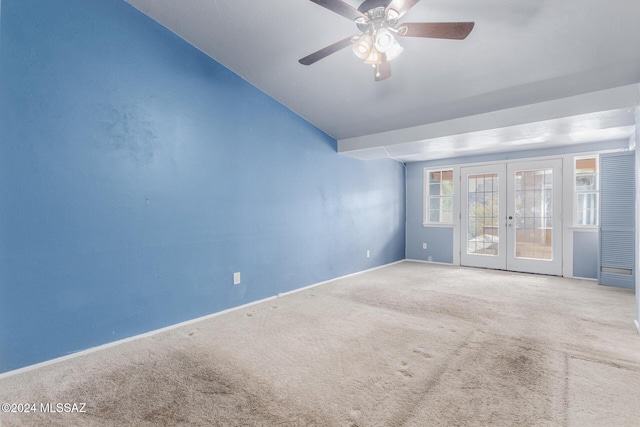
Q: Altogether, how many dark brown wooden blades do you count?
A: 5